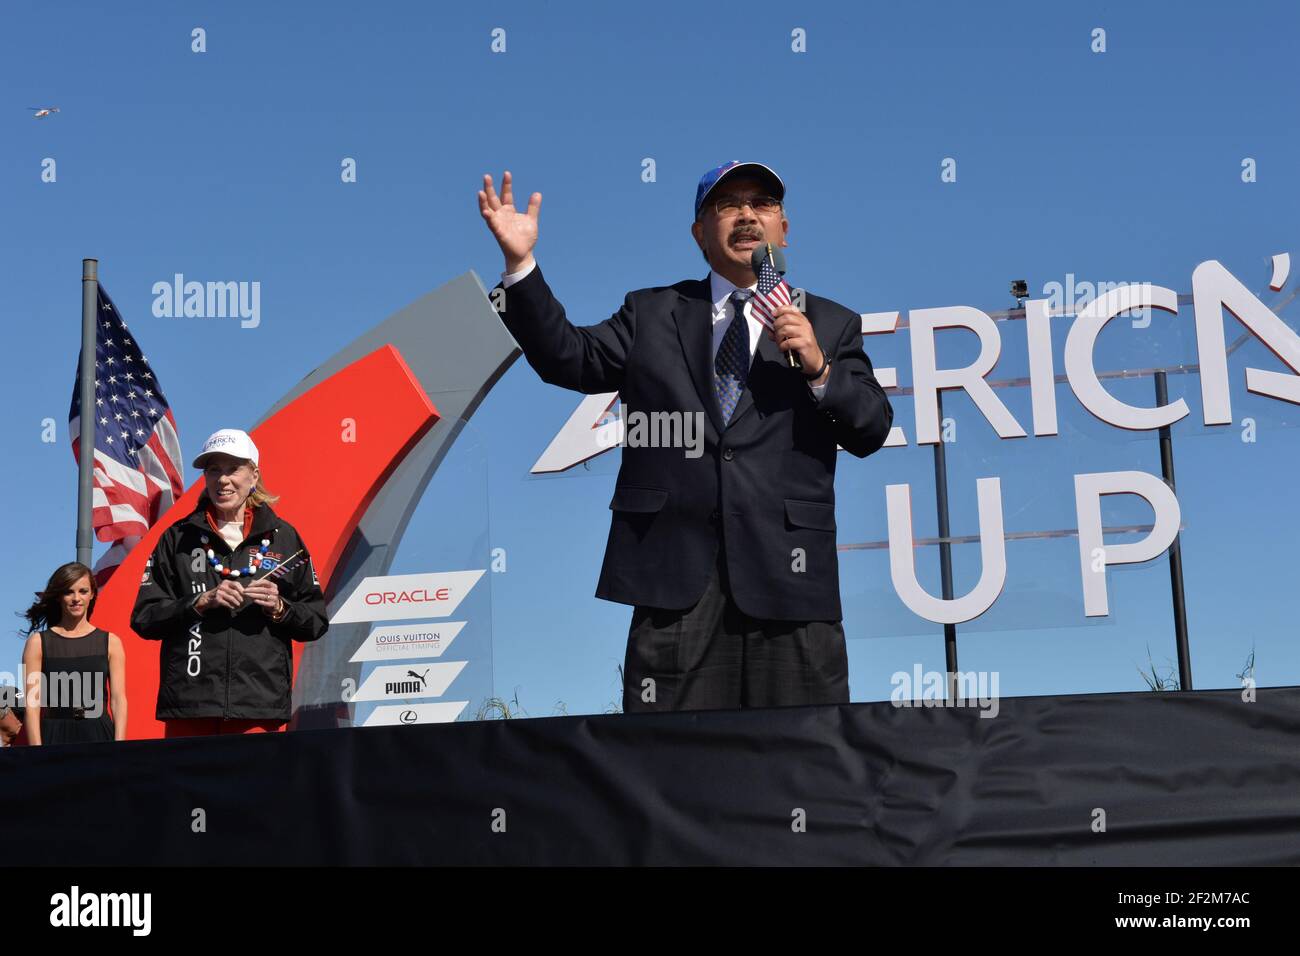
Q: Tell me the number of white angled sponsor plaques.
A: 4